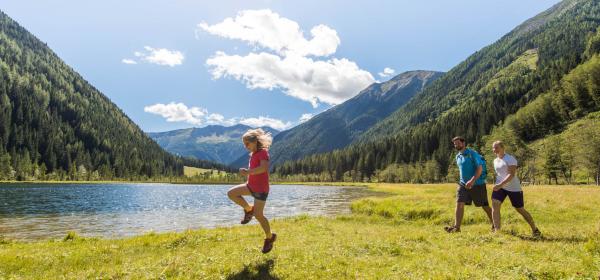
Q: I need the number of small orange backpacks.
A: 0